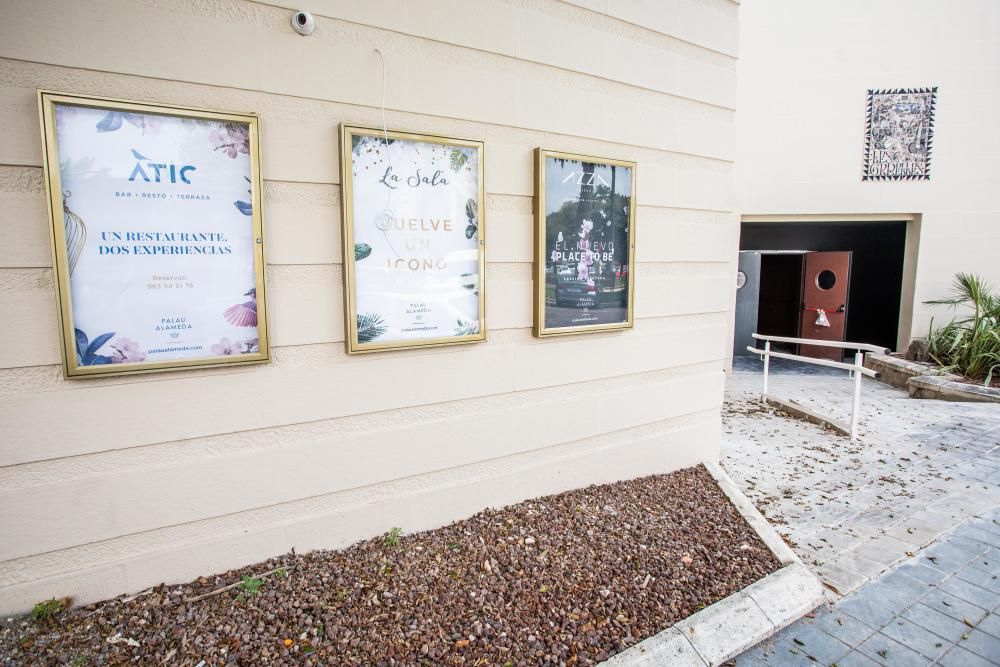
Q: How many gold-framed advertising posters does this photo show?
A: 3